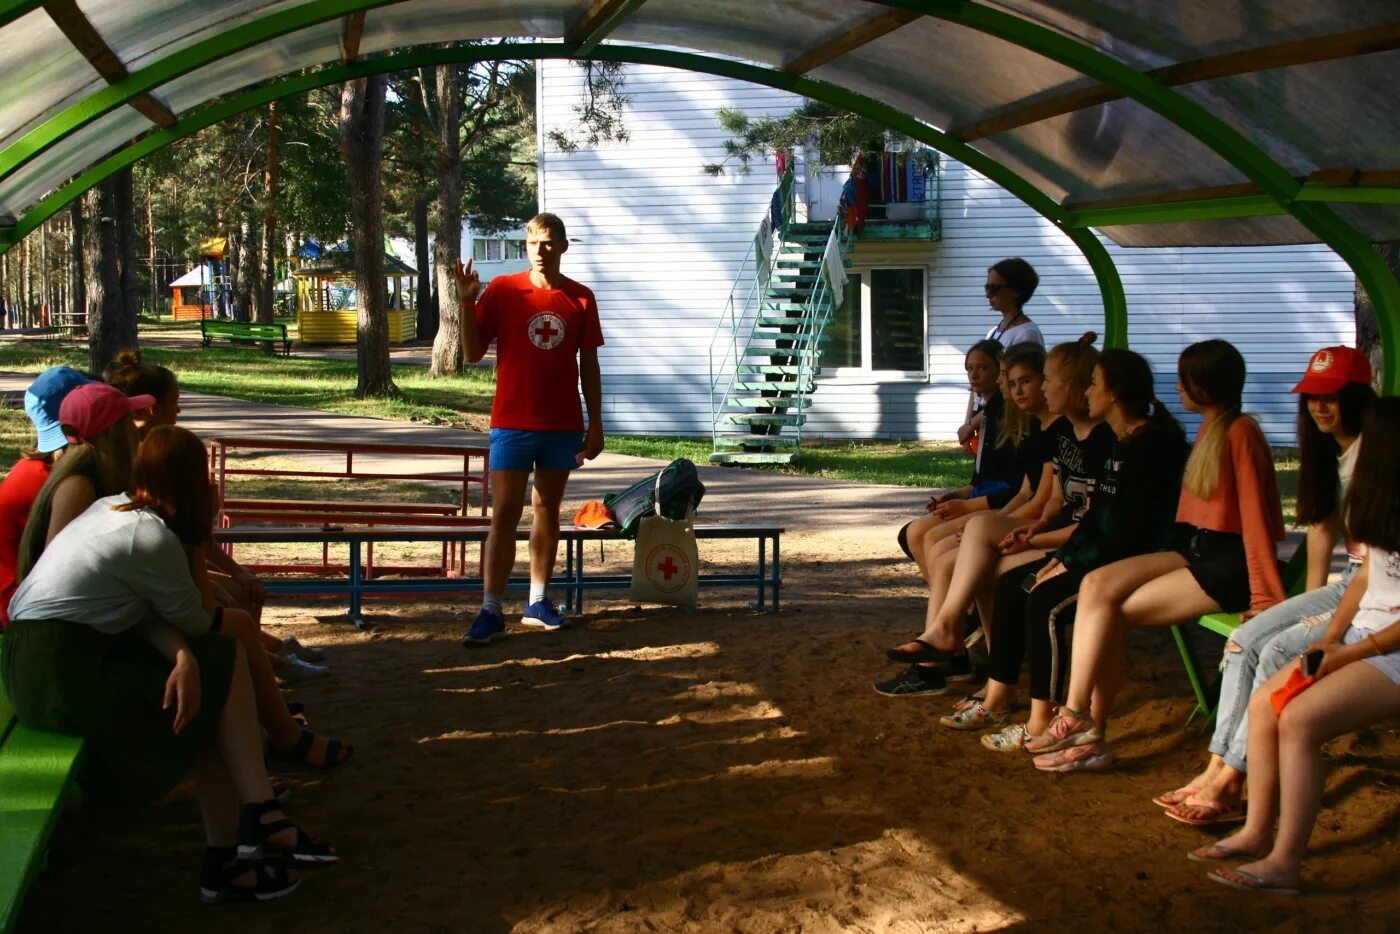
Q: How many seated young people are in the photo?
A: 12